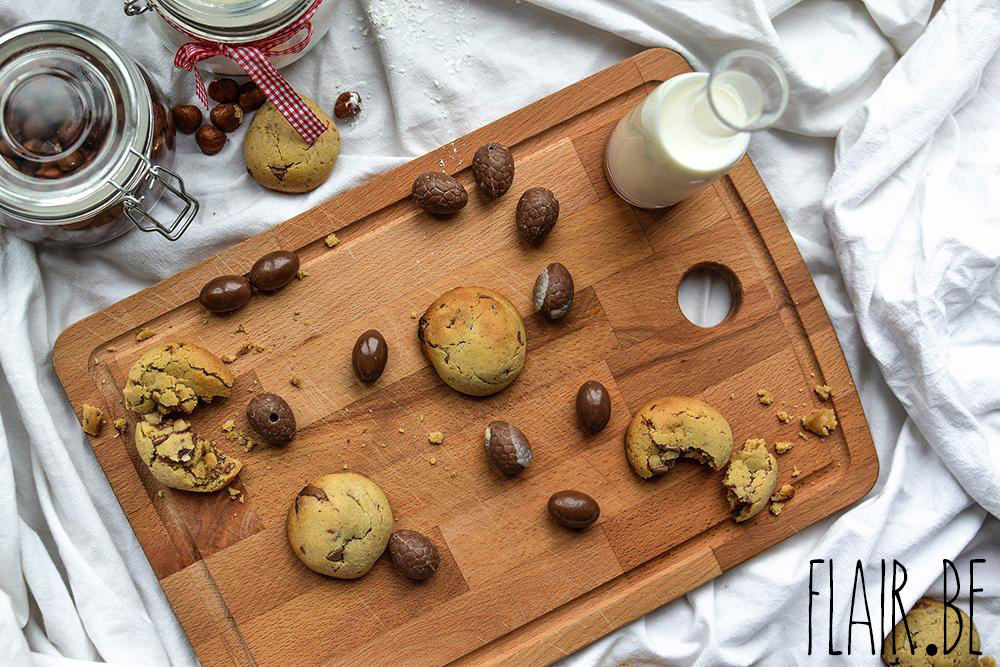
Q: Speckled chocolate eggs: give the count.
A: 7